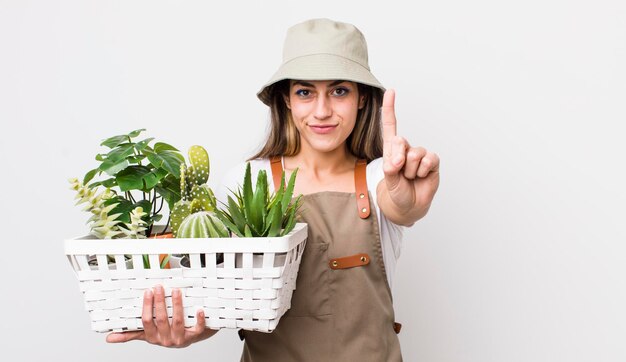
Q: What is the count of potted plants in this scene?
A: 5